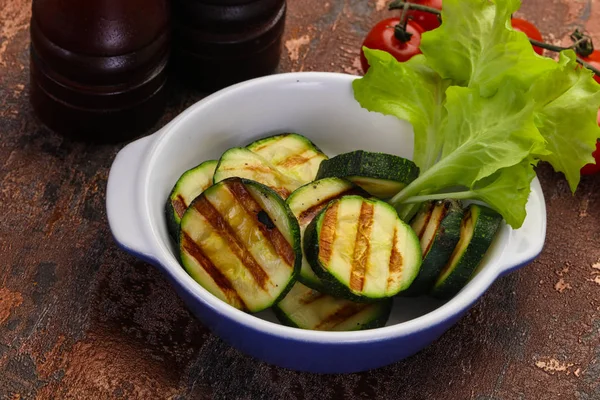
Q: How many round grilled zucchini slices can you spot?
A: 10